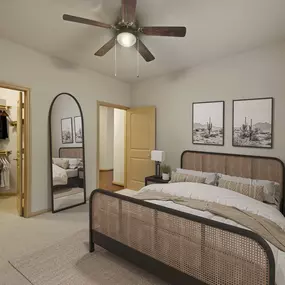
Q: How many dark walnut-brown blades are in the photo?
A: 5